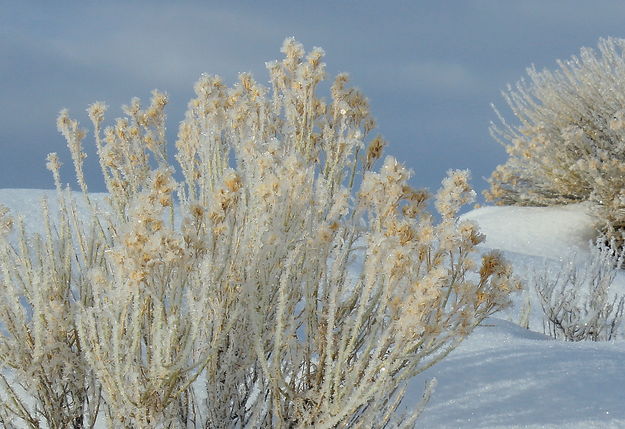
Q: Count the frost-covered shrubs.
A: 3